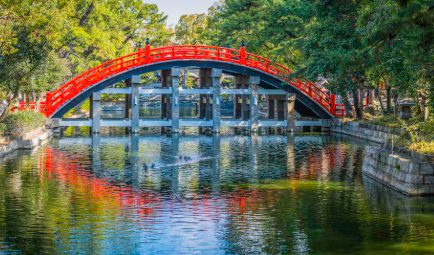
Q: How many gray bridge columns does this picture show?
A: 6